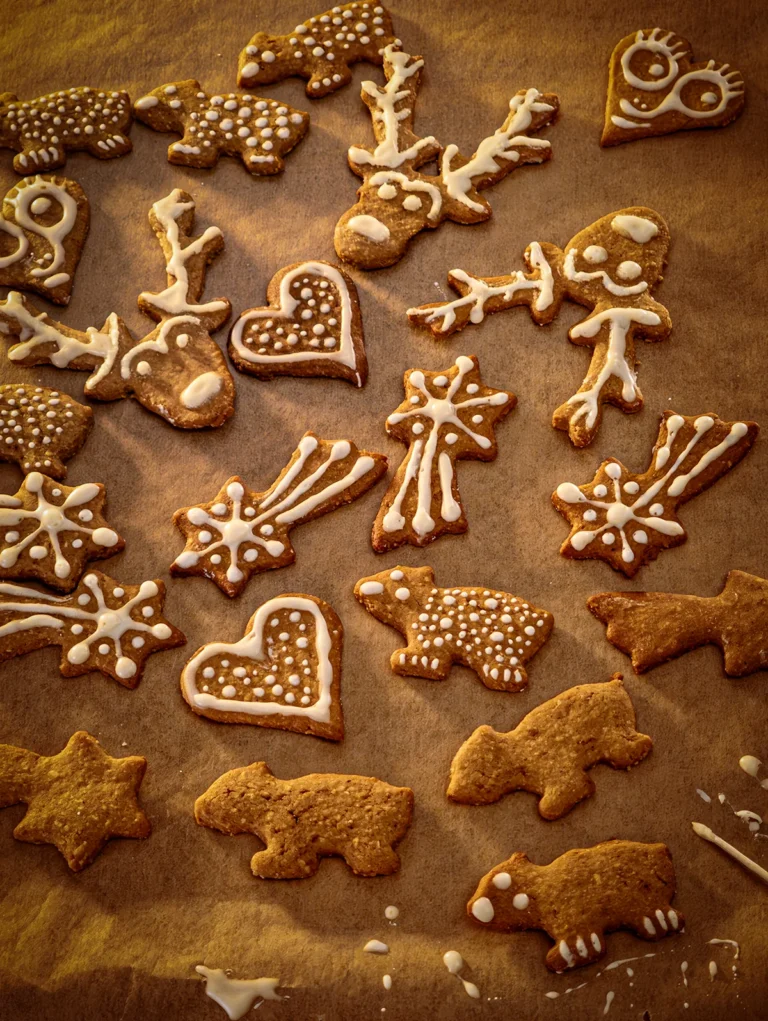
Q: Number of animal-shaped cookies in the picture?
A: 11